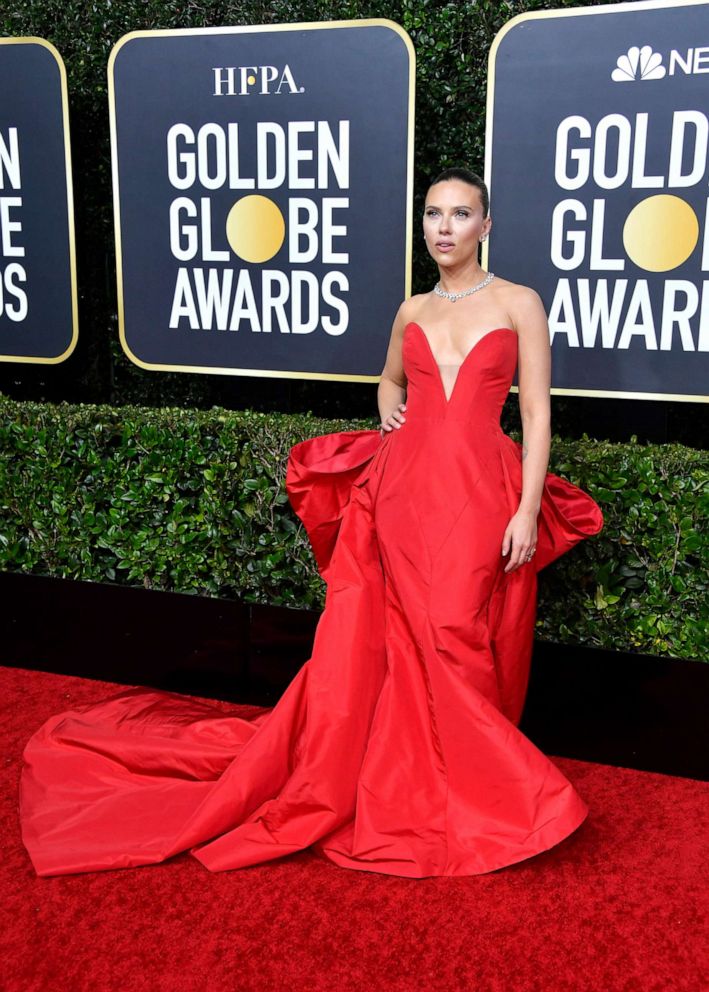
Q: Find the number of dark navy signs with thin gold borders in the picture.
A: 3